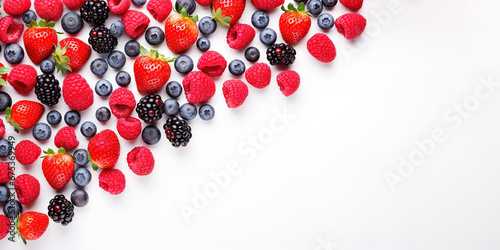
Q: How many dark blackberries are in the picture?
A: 7